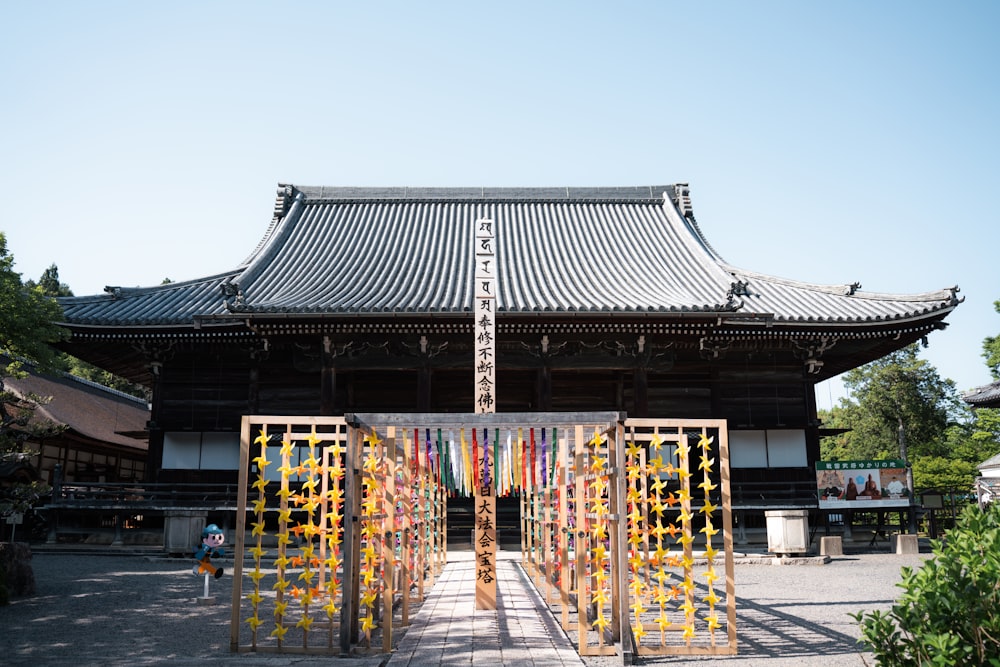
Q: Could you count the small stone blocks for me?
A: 2